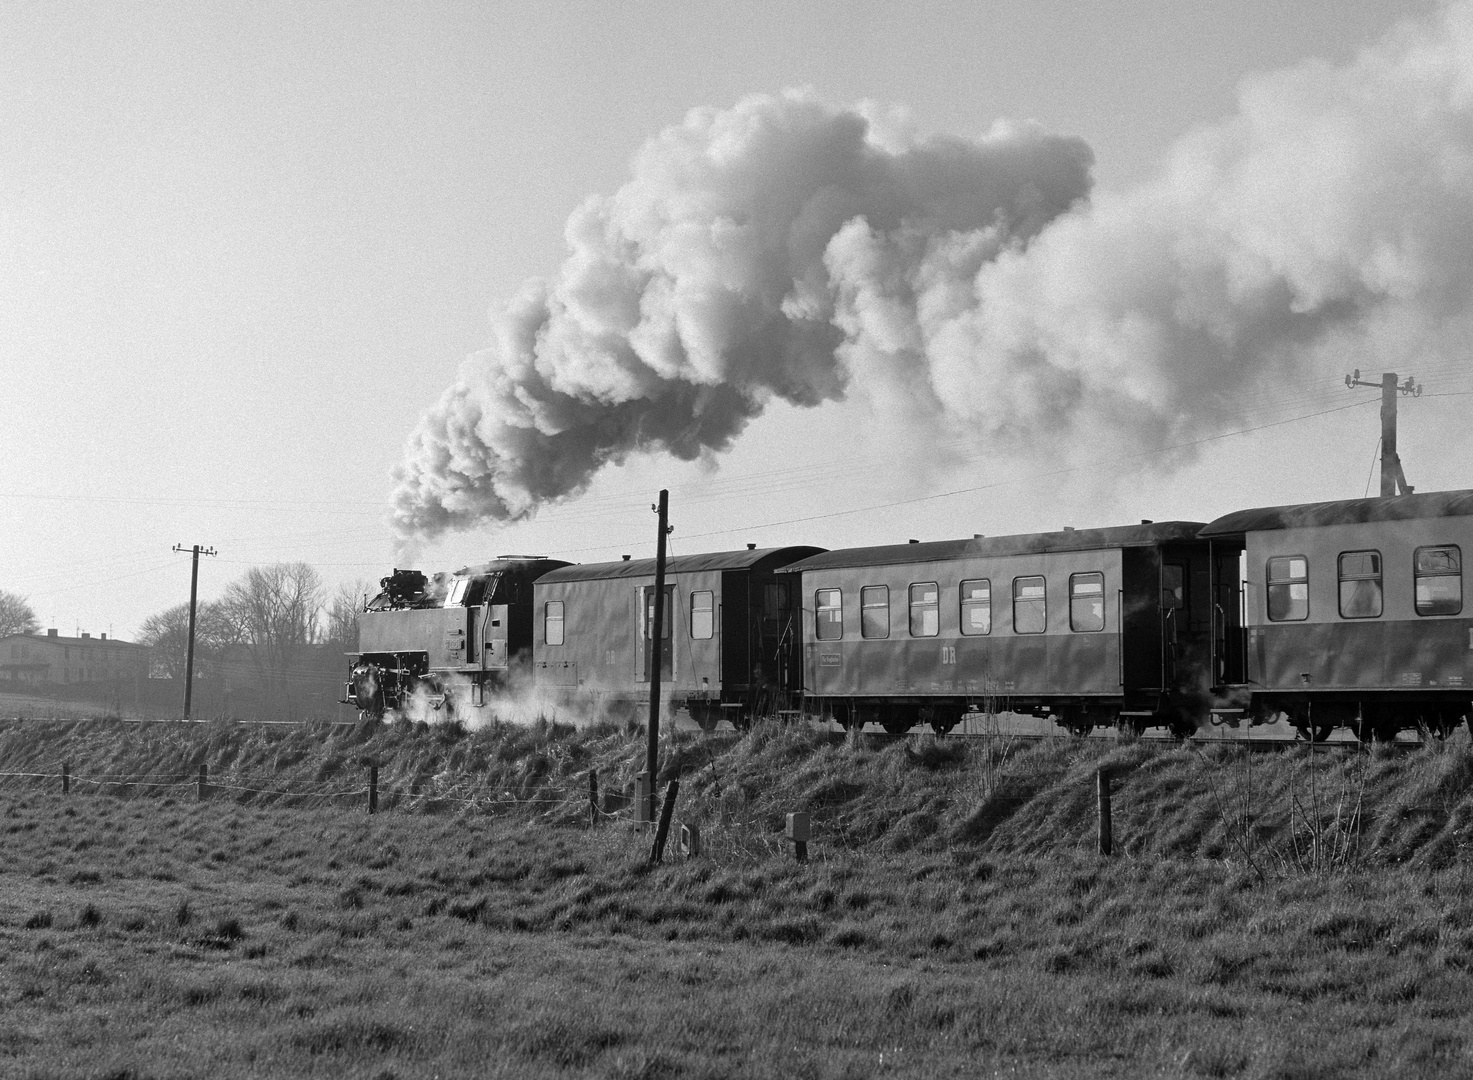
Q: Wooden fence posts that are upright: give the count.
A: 5